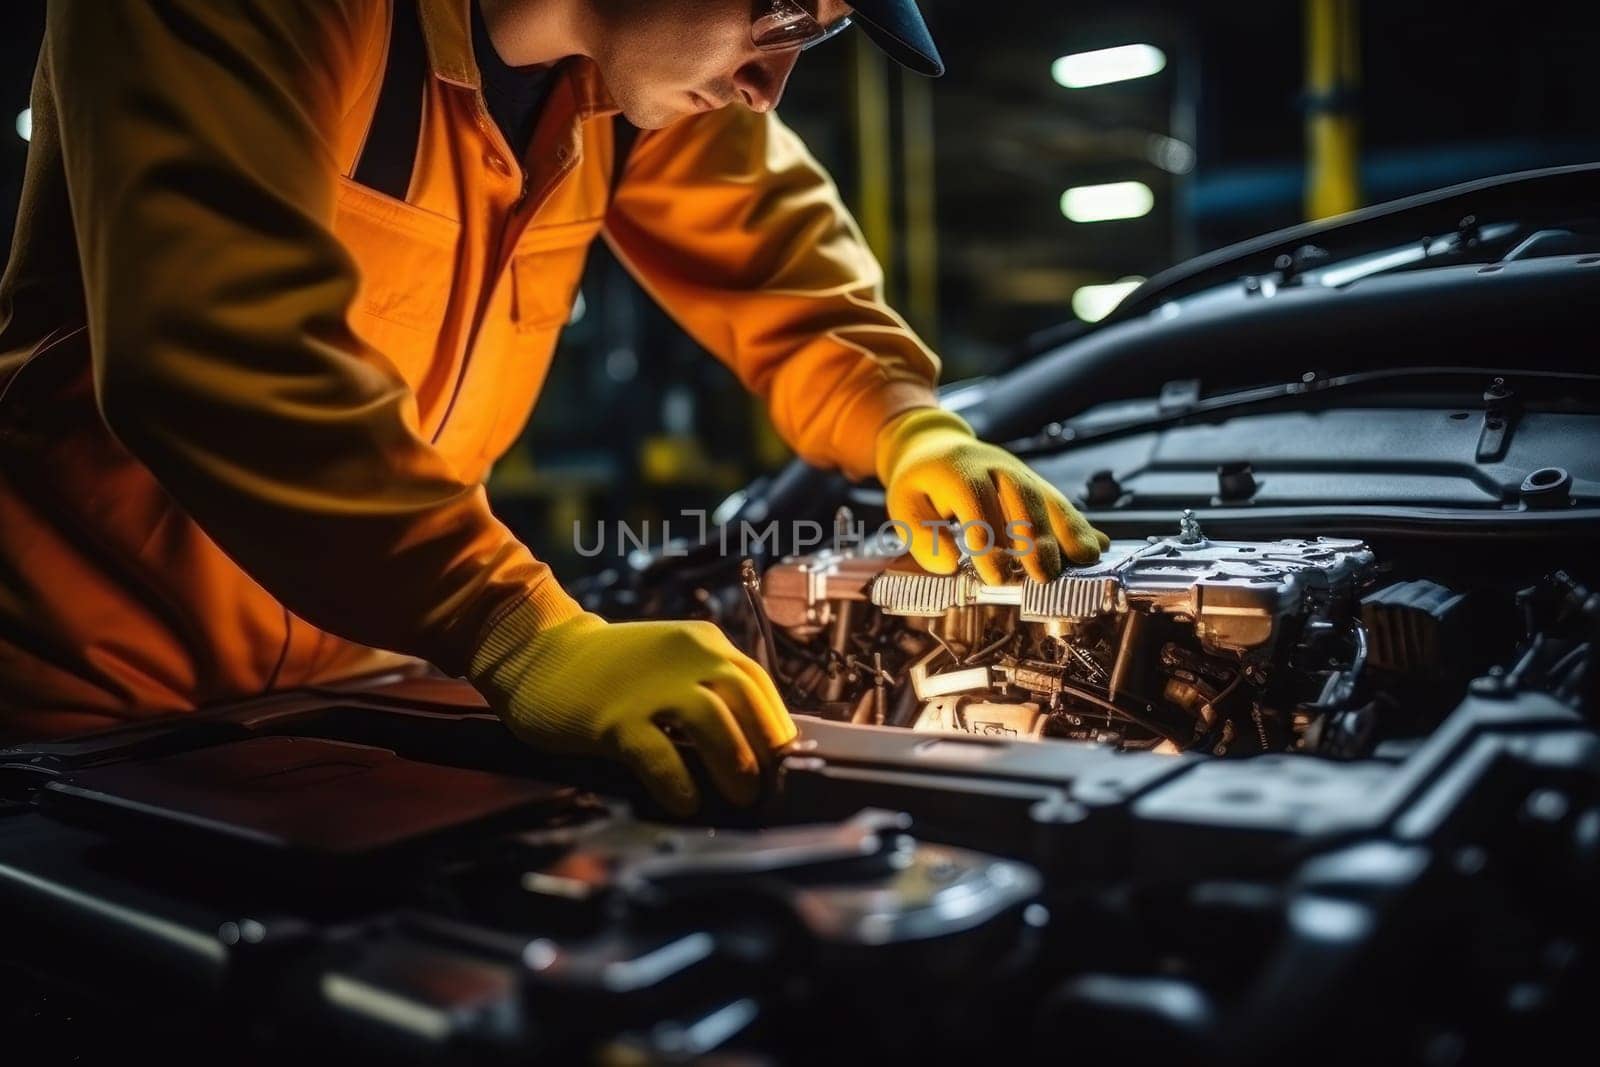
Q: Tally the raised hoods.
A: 1